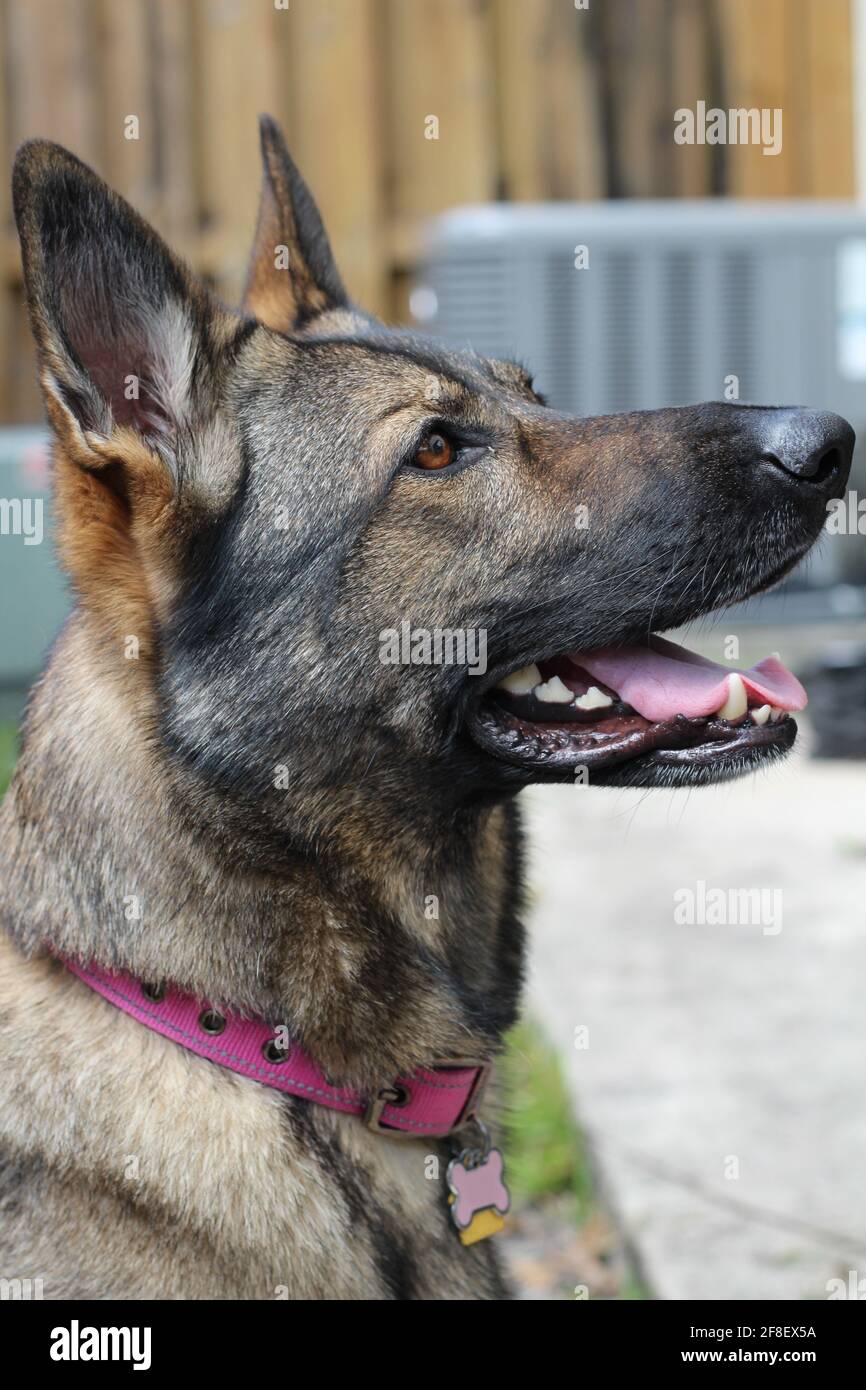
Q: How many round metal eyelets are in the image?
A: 4